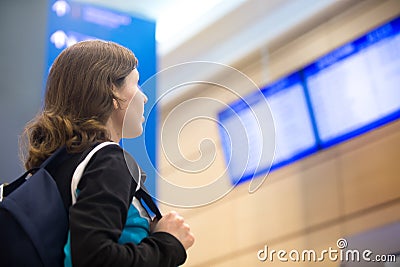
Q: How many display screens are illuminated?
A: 2